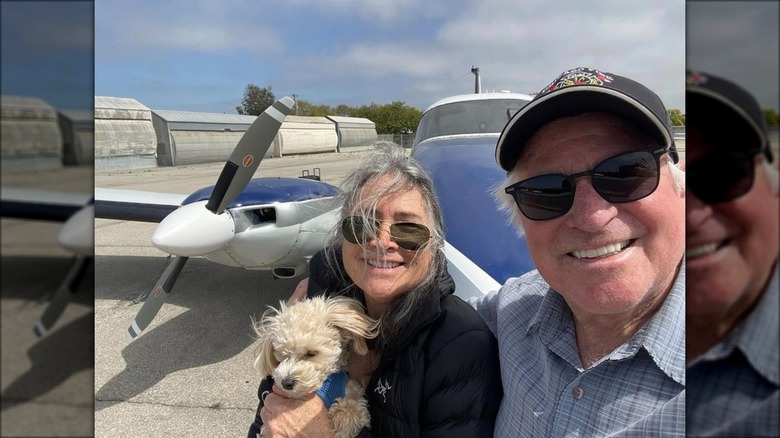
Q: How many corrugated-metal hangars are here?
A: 4